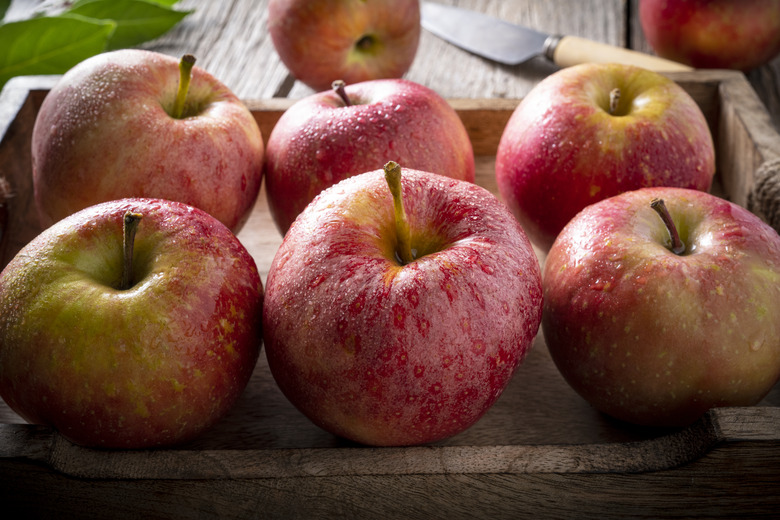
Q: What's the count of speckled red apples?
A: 8